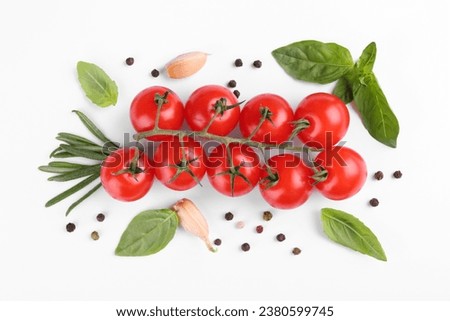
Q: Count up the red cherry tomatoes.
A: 9